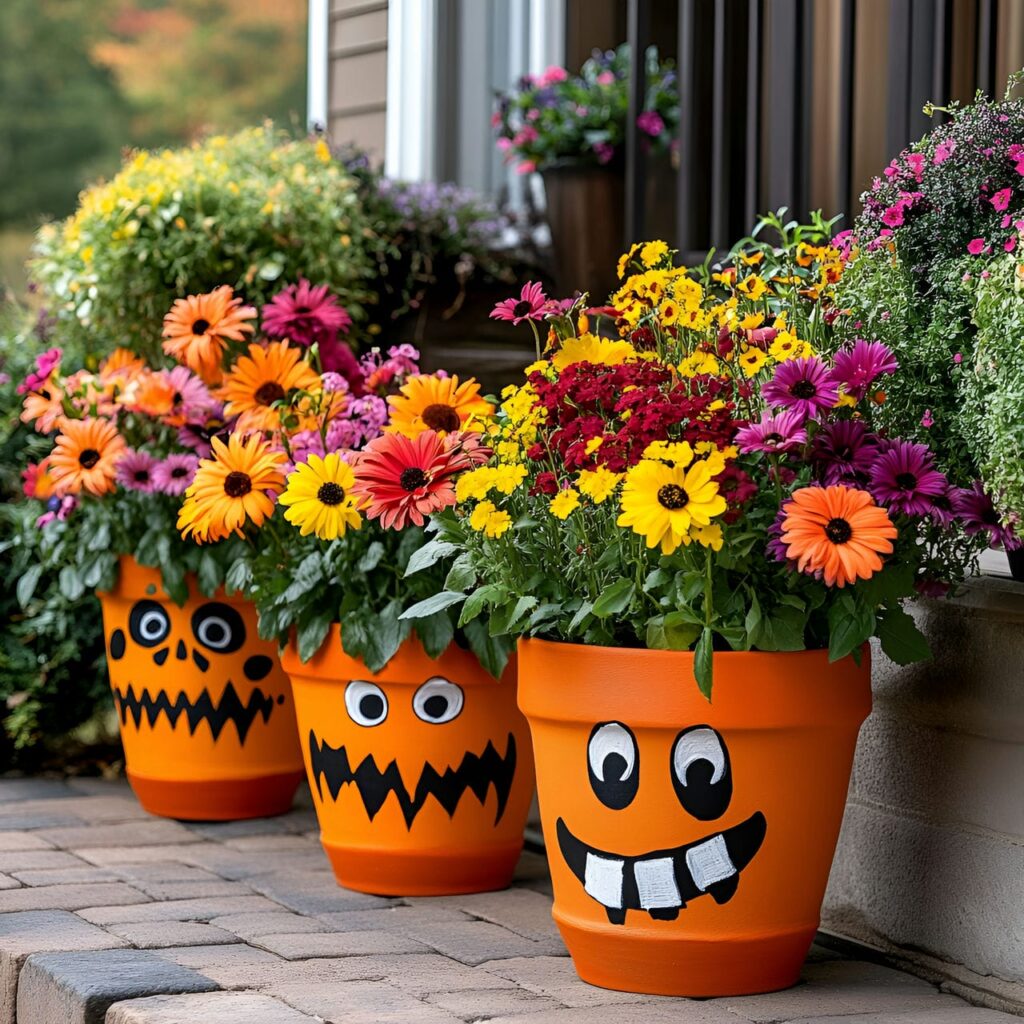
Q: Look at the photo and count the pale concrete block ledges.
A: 1